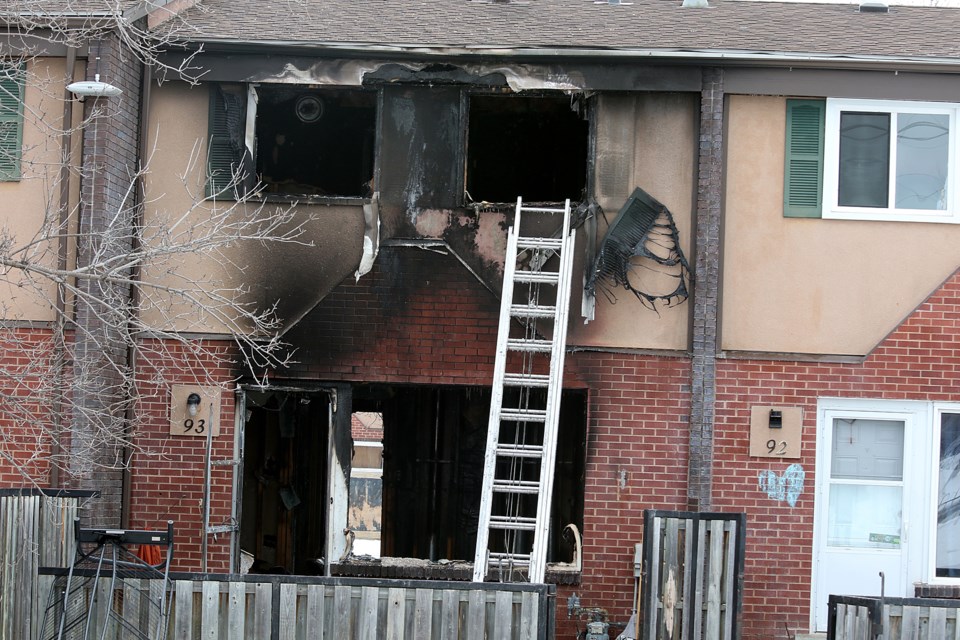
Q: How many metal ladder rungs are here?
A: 11